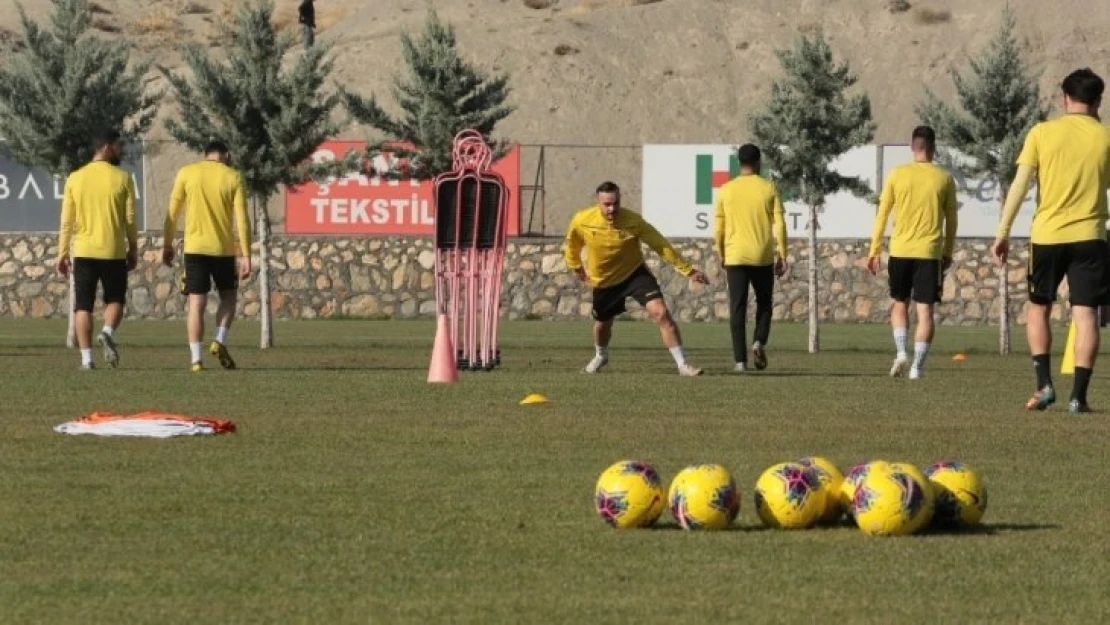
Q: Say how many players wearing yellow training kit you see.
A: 6